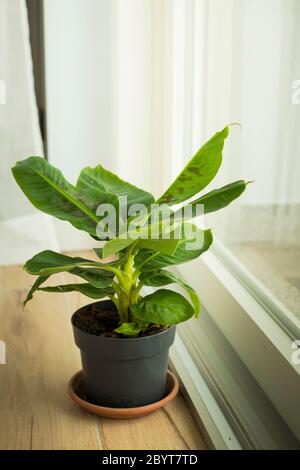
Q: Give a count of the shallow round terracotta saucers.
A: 1